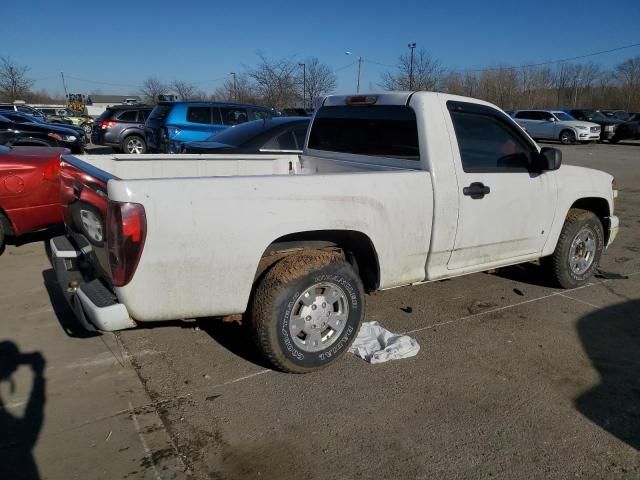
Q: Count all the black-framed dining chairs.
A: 0